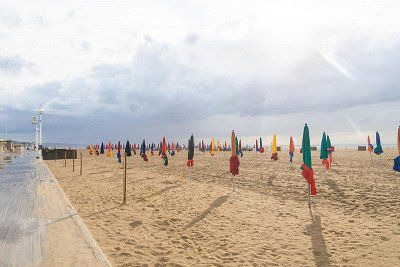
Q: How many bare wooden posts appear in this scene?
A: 5